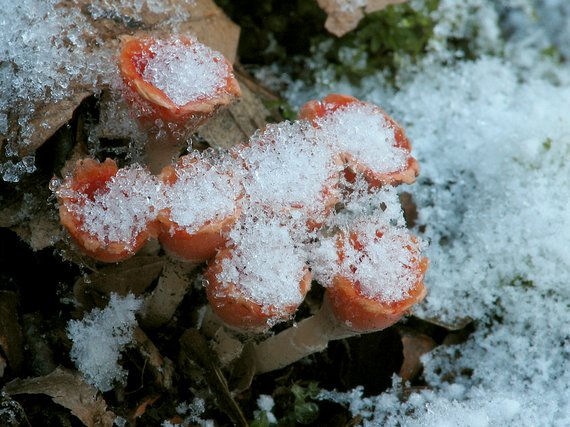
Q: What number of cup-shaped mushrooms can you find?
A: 7